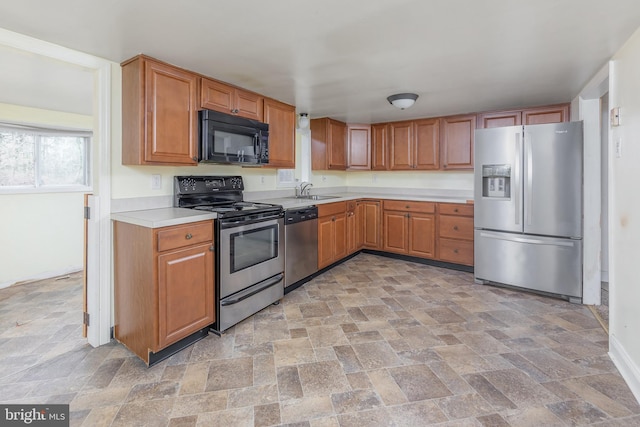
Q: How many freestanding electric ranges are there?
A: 1